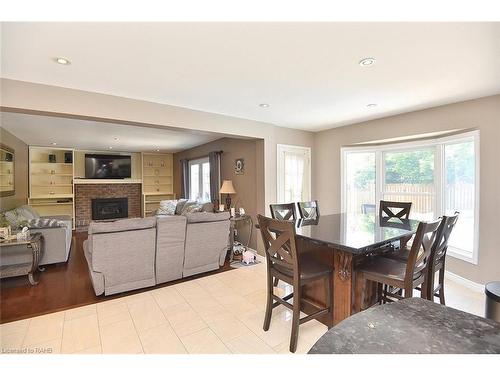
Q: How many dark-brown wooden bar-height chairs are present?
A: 6